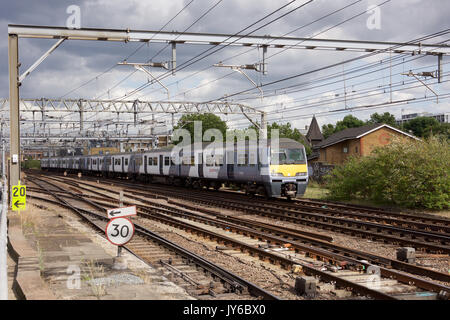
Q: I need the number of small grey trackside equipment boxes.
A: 2